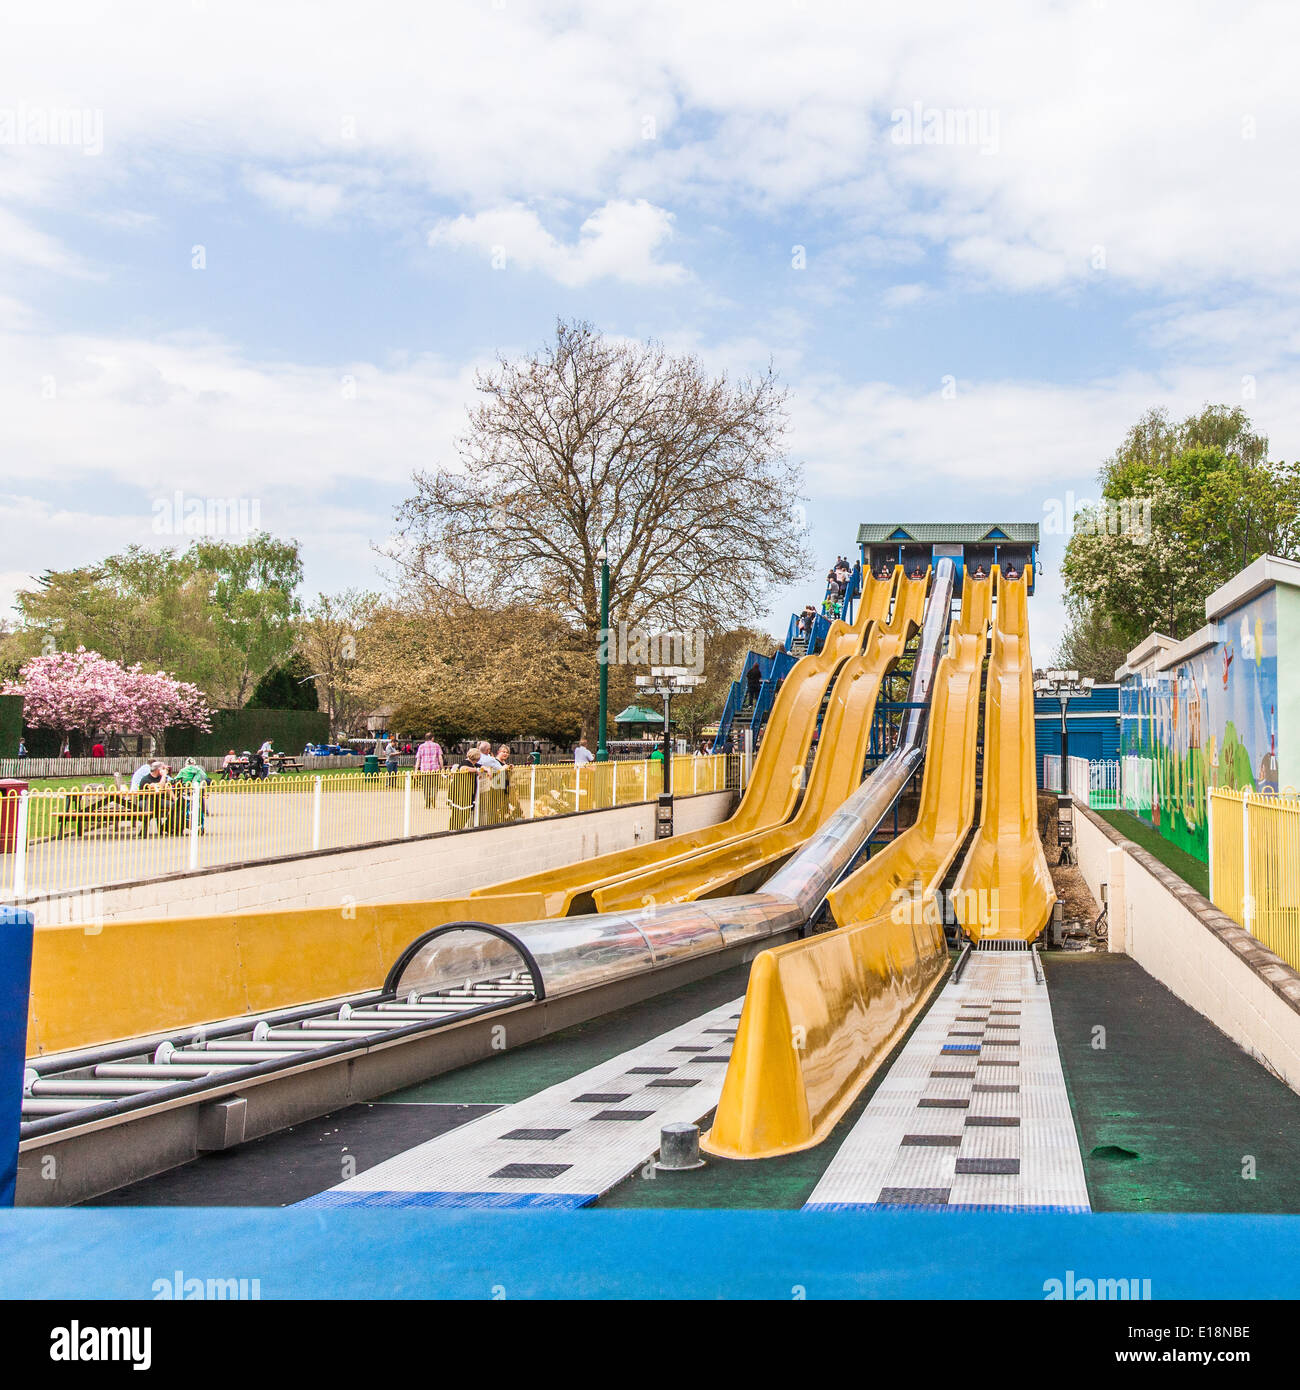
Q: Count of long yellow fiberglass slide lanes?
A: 4